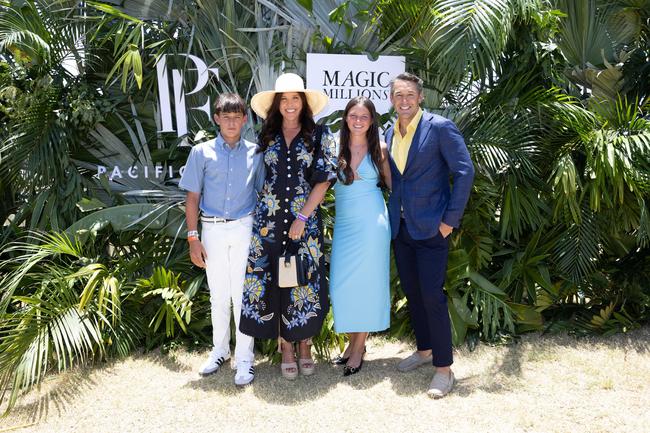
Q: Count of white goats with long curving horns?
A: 0